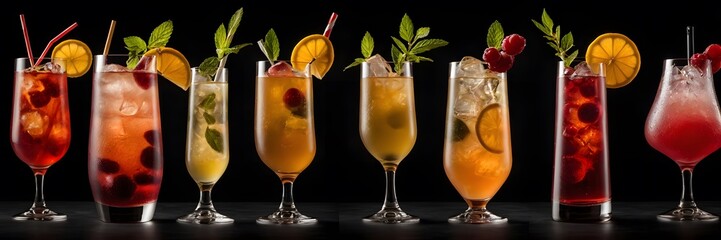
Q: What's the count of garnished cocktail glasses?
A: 8